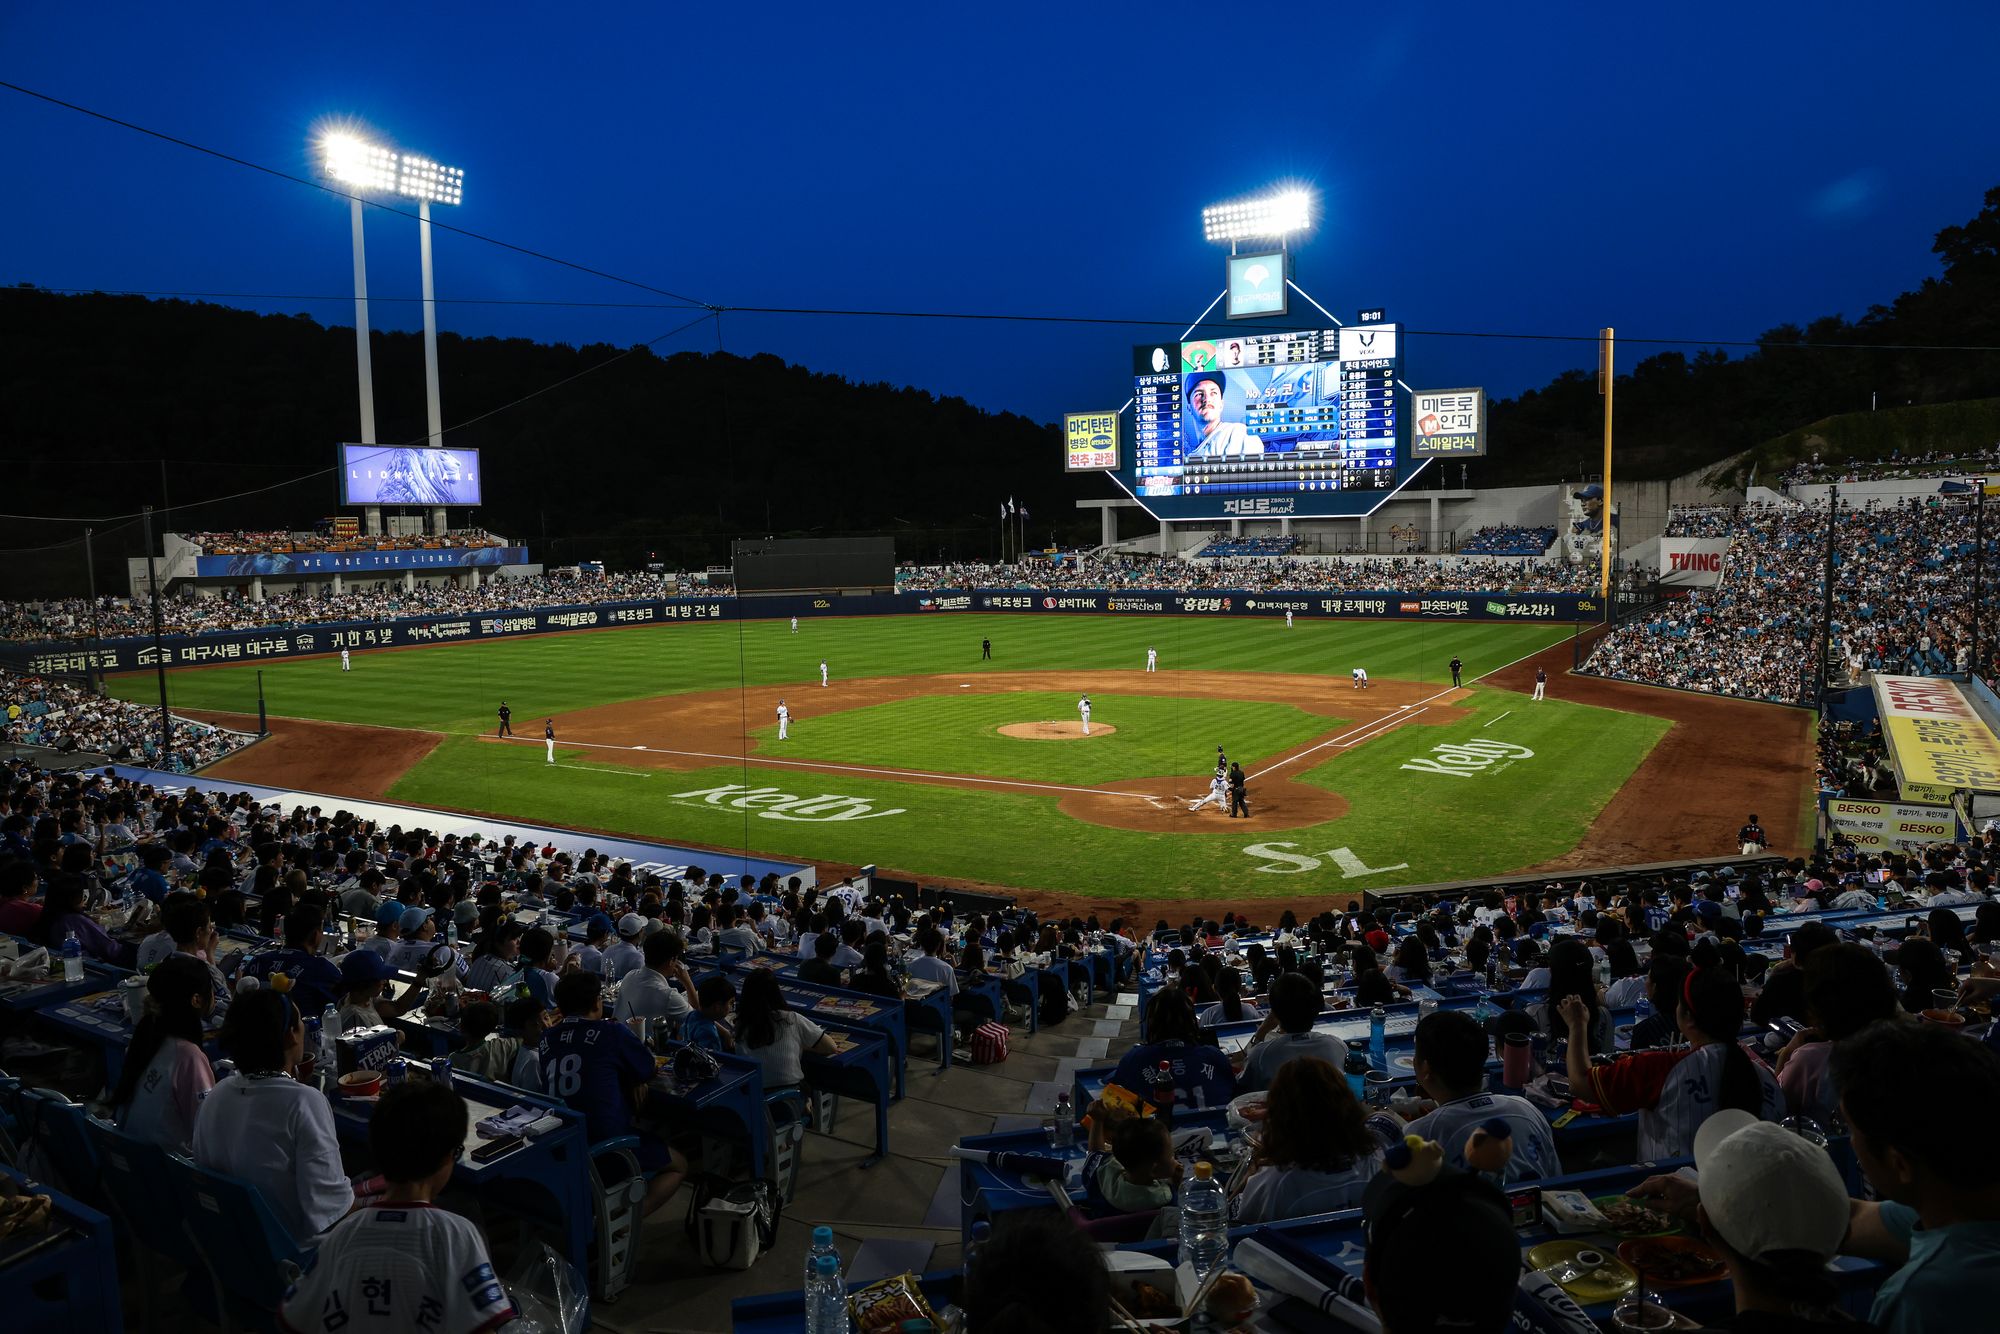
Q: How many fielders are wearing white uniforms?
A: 9